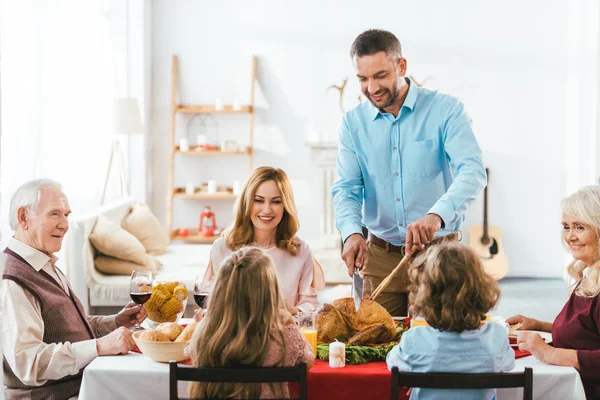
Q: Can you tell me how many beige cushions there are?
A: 3